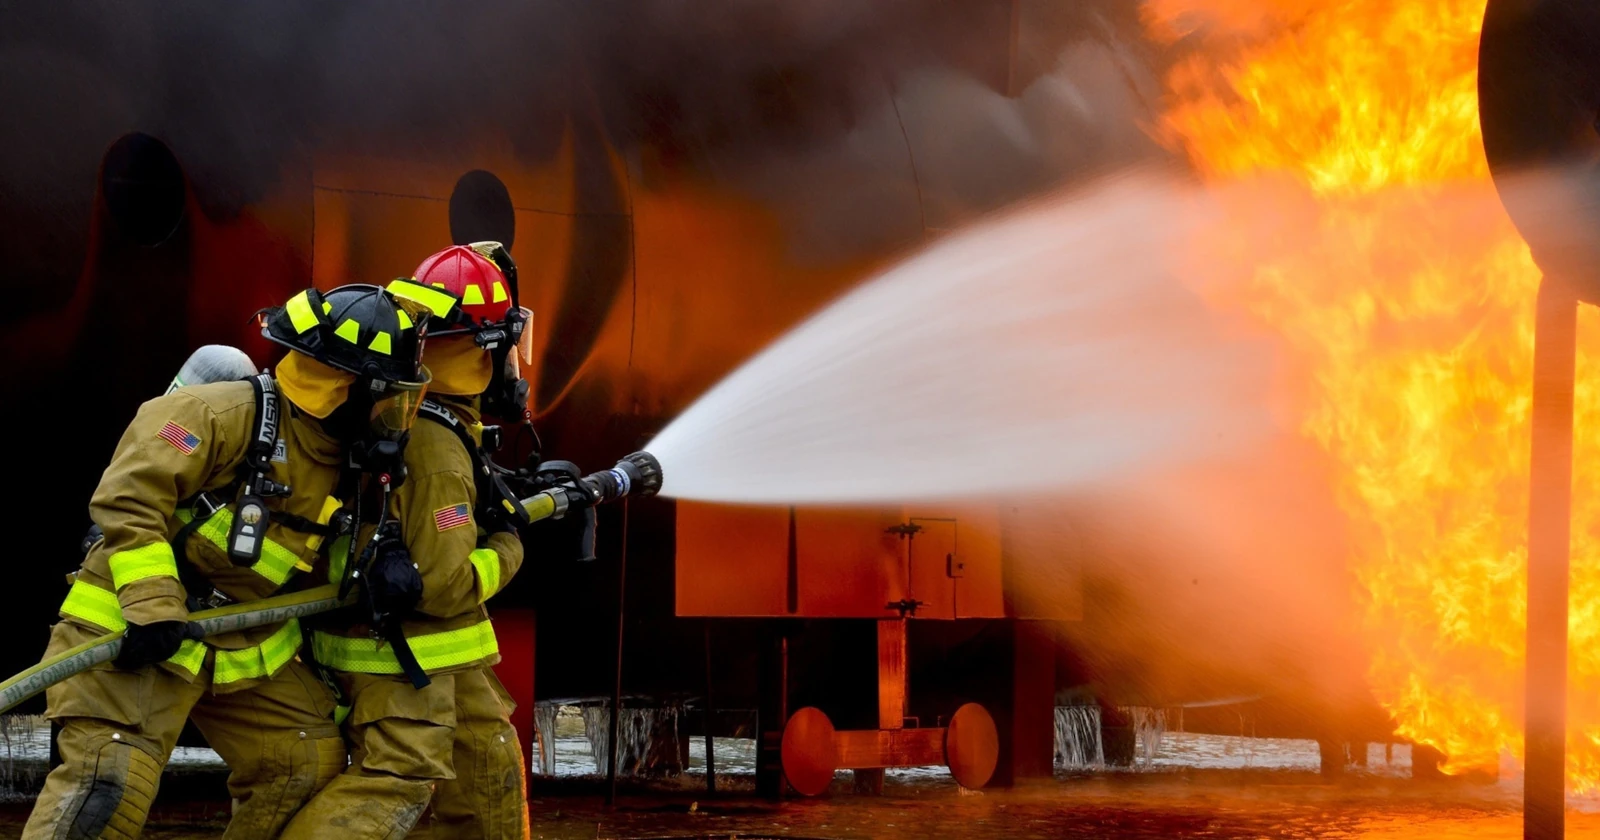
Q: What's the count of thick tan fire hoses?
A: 1